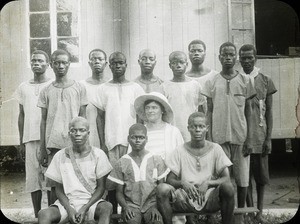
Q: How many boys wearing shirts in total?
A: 12